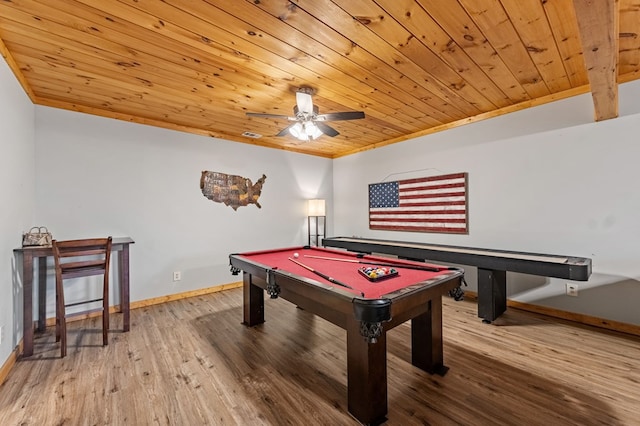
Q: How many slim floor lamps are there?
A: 1